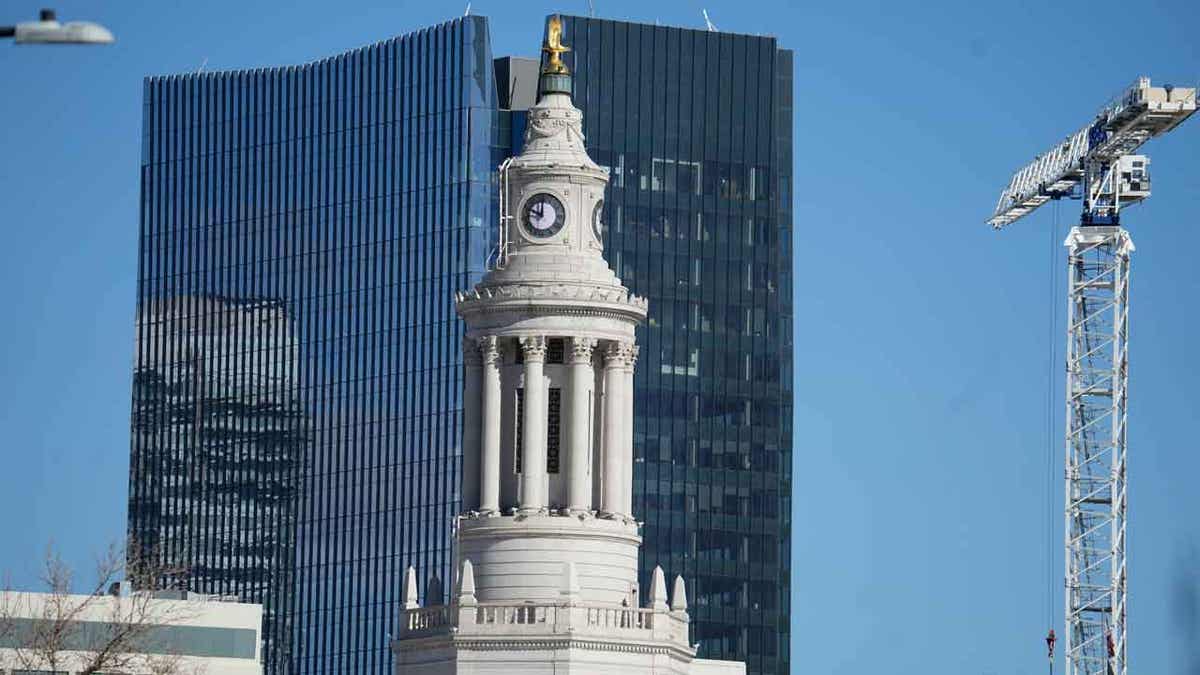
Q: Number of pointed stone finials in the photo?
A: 6